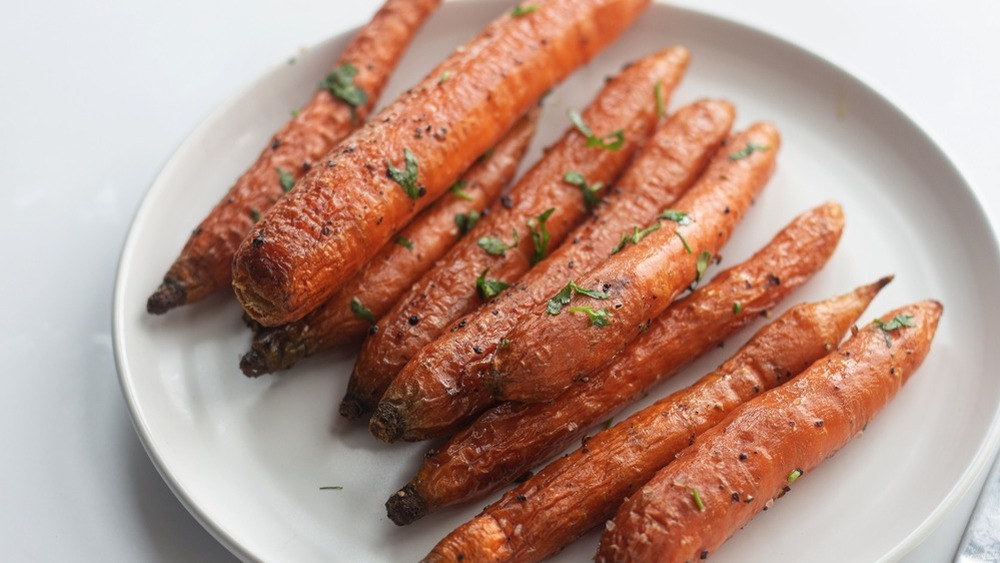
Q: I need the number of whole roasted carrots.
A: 9